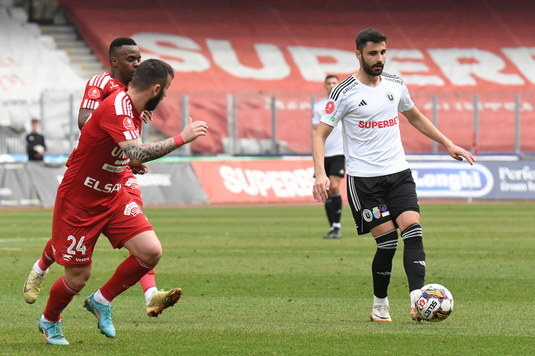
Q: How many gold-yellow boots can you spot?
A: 2